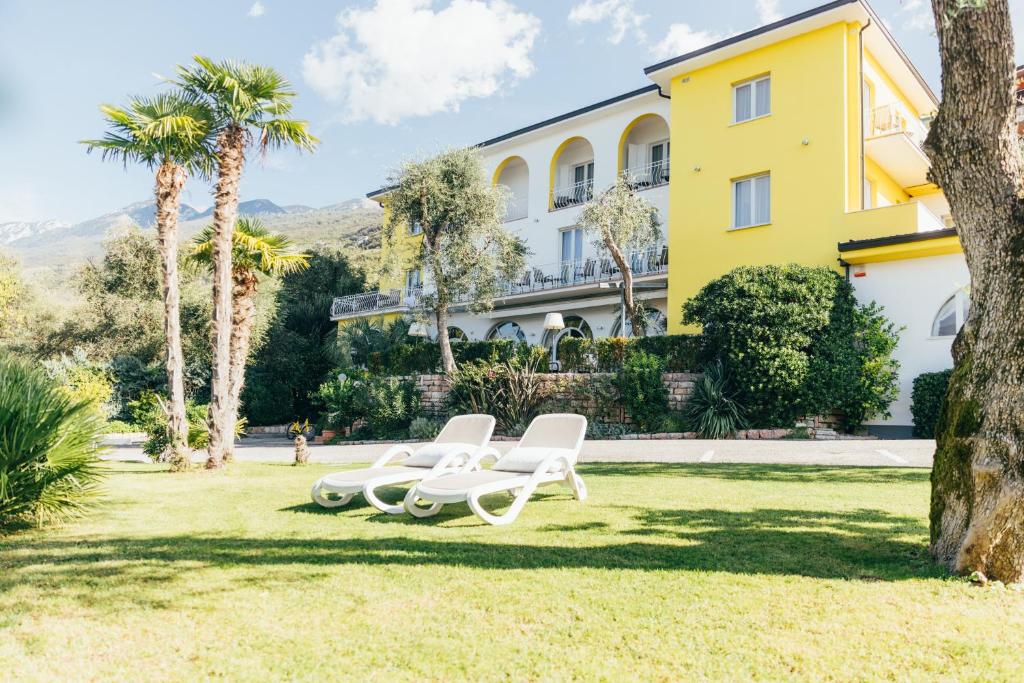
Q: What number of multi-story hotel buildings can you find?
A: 1